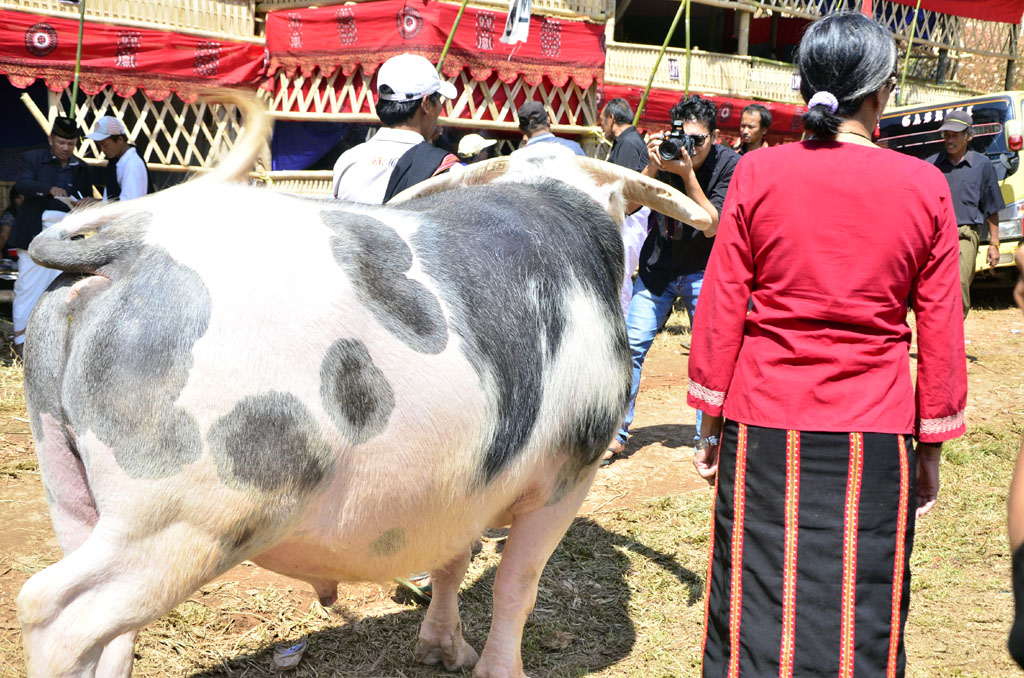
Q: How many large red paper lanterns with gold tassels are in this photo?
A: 0